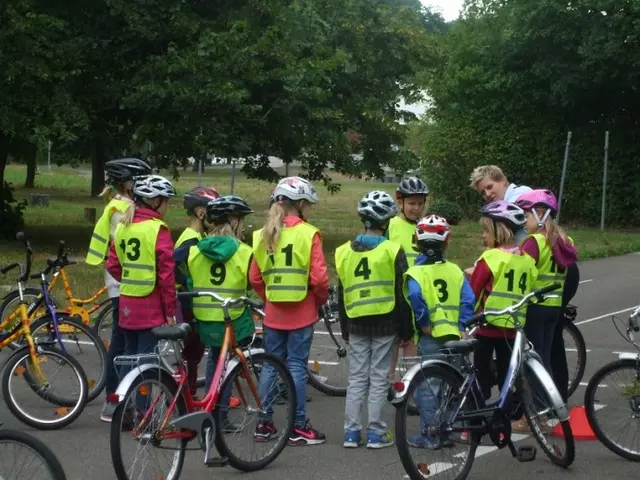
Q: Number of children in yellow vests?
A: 10